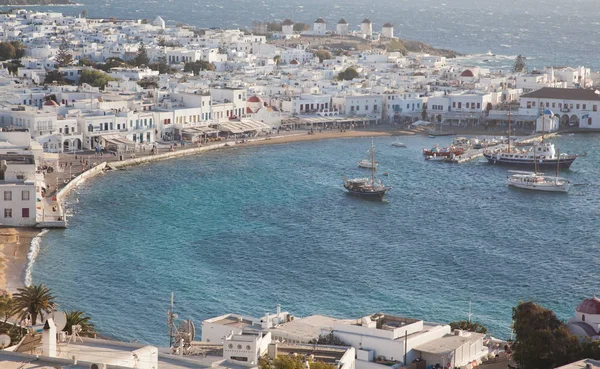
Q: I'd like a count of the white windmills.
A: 5